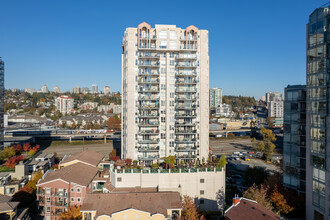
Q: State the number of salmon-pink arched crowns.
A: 2